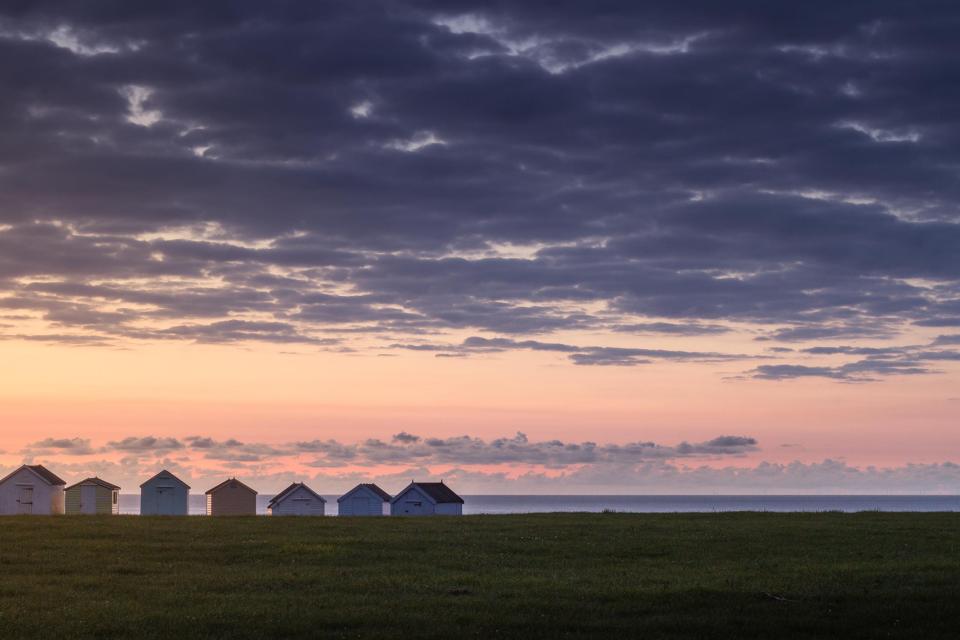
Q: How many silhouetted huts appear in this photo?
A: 7